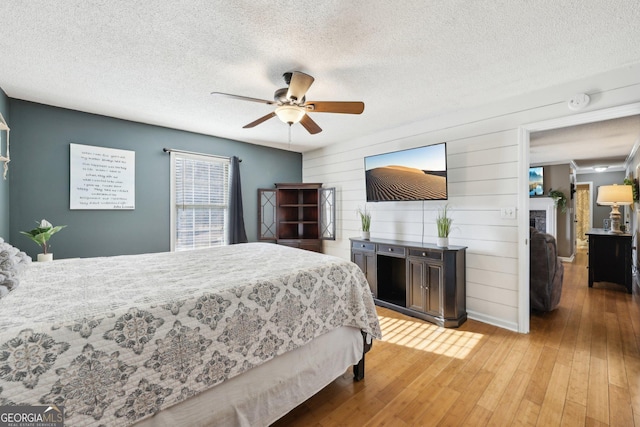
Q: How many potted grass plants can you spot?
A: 2